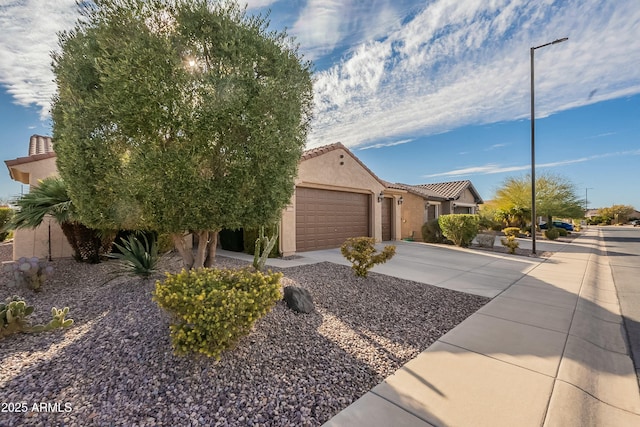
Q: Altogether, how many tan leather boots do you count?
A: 0